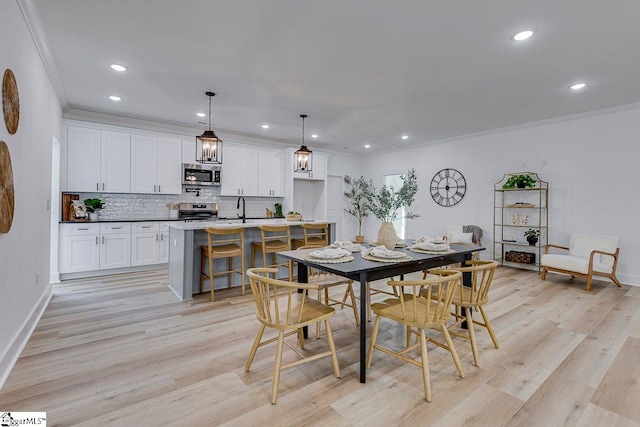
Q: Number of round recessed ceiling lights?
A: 9